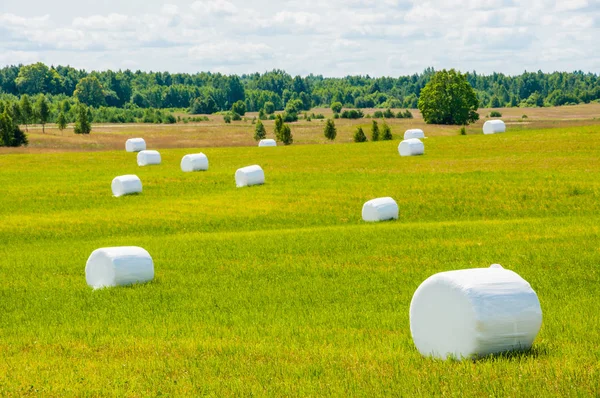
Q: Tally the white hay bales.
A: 12